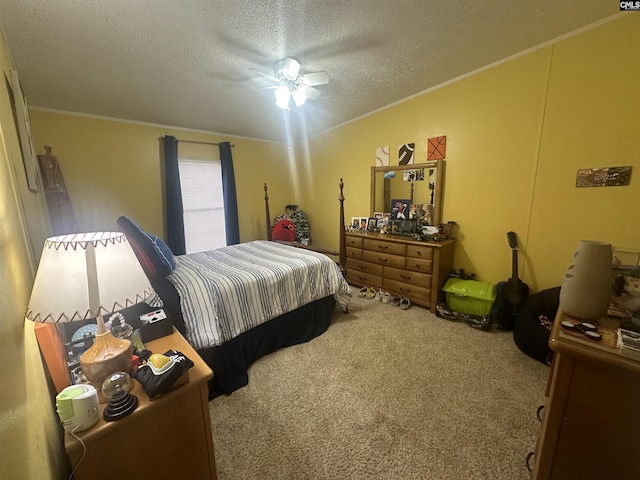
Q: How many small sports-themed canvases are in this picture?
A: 3